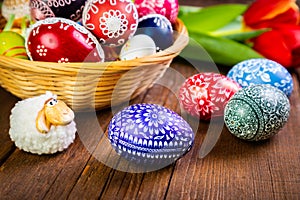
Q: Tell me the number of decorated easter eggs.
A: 11